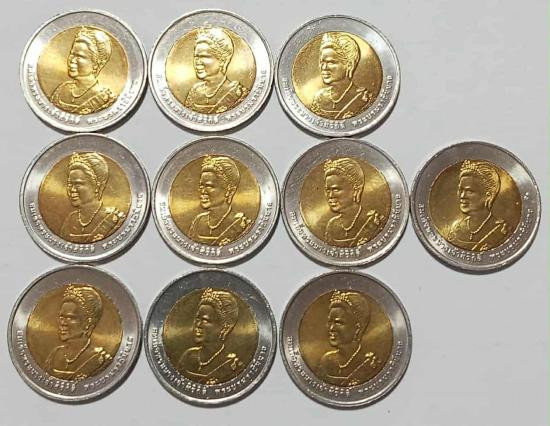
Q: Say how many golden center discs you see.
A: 10